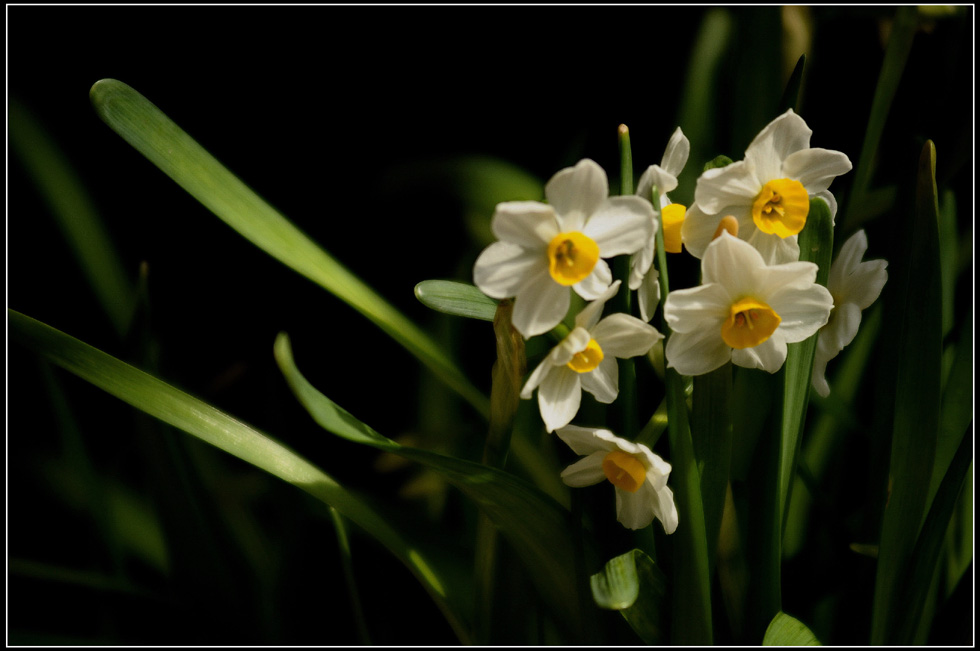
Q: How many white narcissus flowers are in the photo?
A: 7